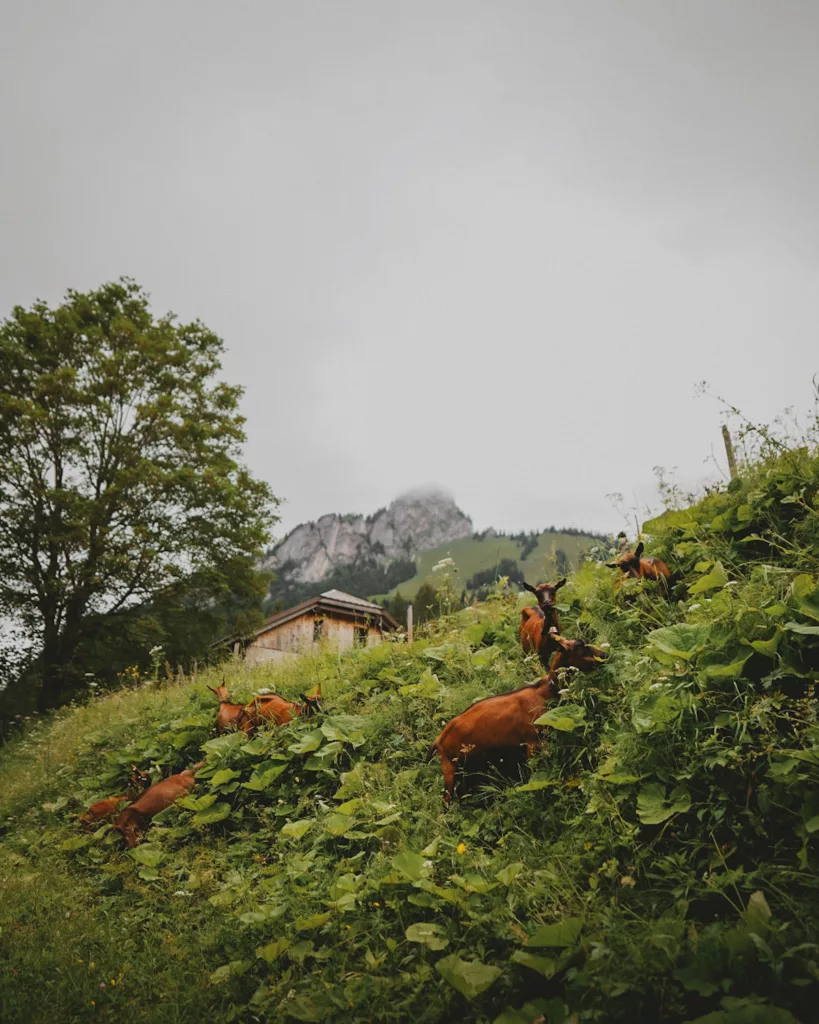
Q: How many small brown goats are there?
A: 7